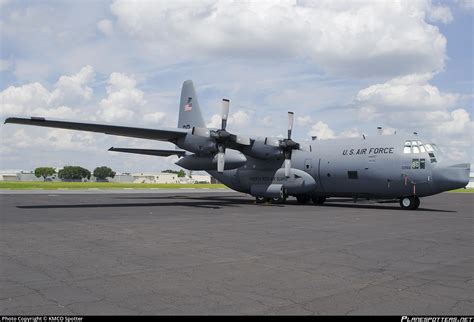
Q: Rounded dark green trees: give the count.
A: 3